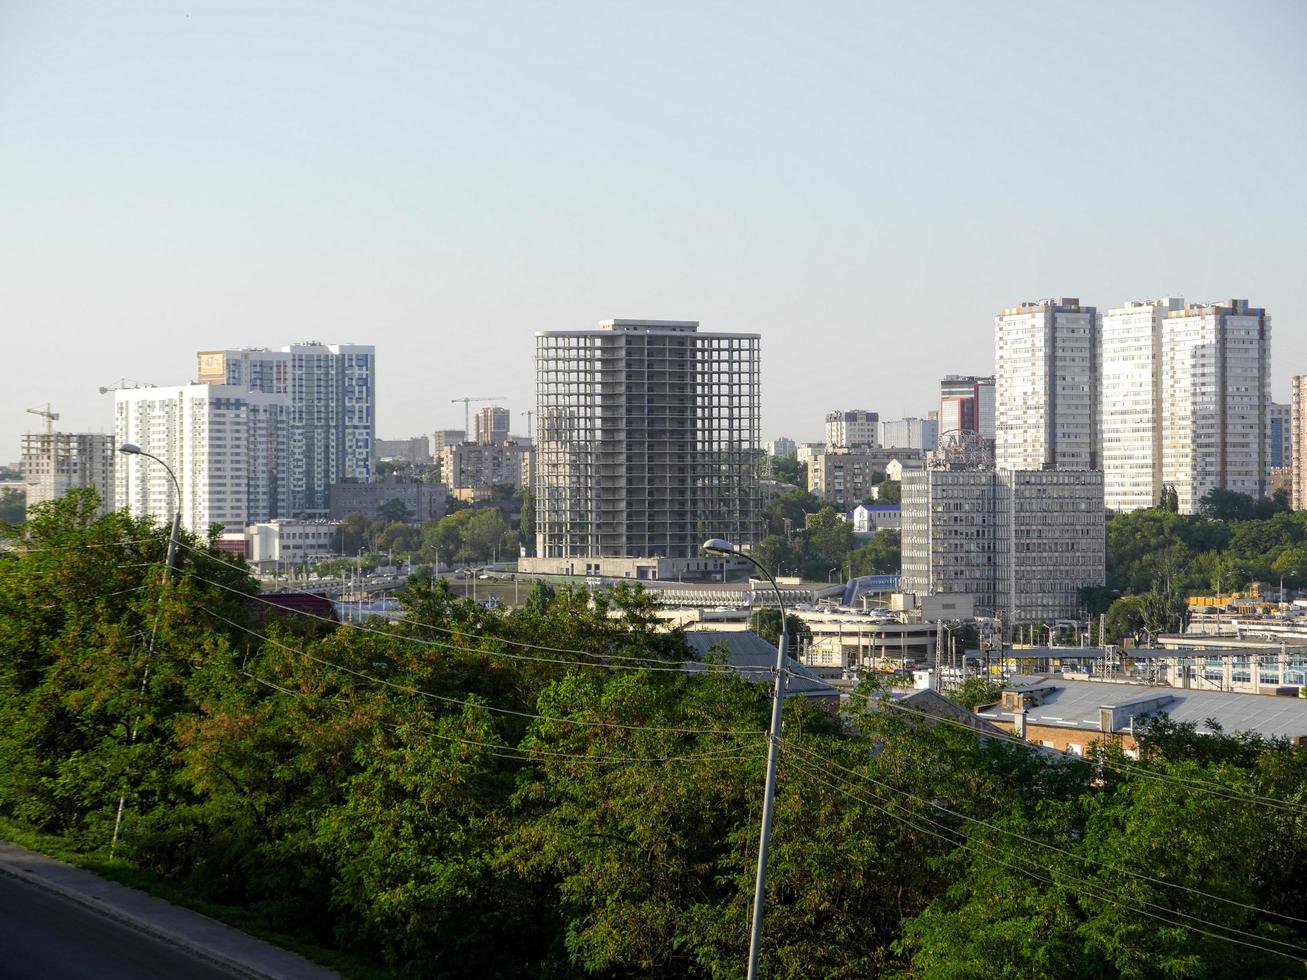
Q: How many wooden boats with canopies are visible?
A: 0